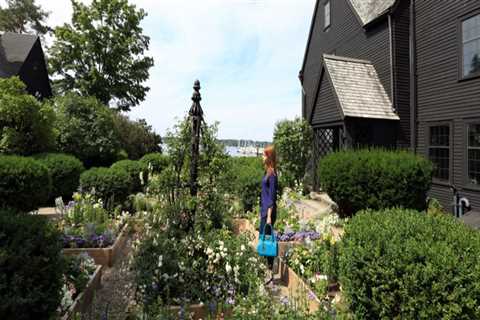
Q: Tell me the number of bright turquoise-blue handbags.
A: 1